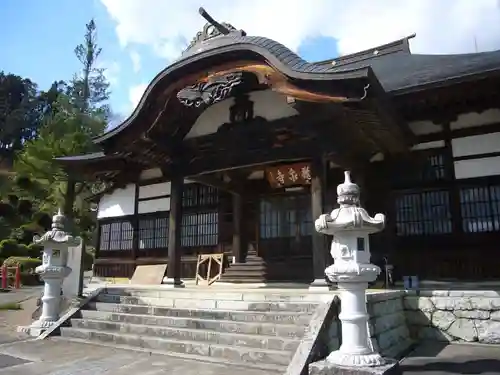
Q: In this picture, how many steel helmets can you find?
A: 0